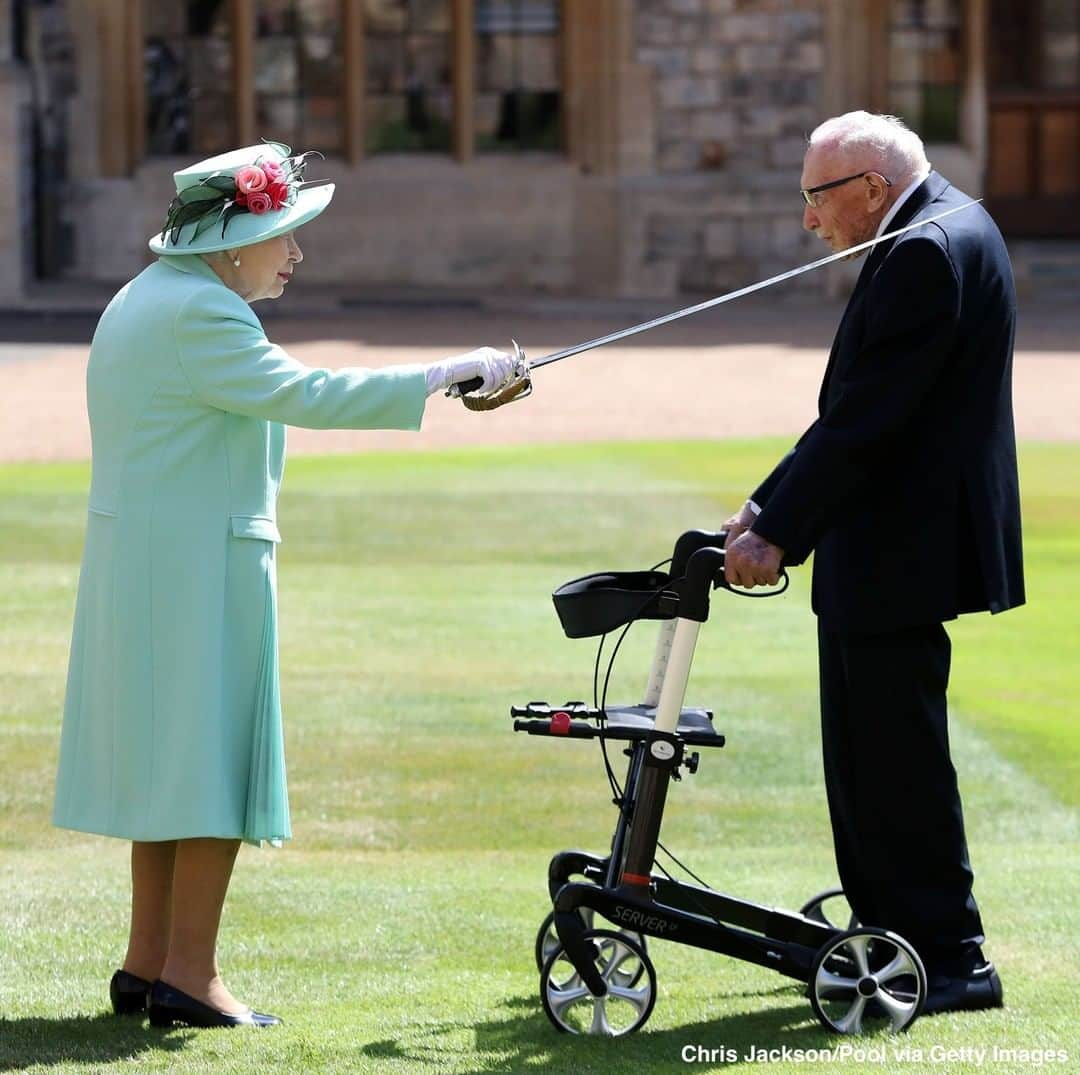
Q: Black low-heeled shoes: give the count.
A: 2